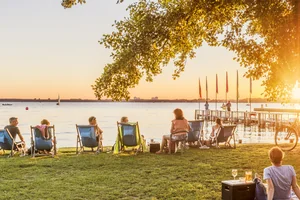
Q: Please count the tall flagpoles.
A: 6